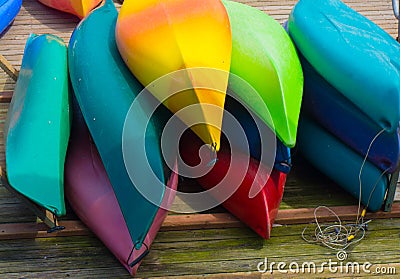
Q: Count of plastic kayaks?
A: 12